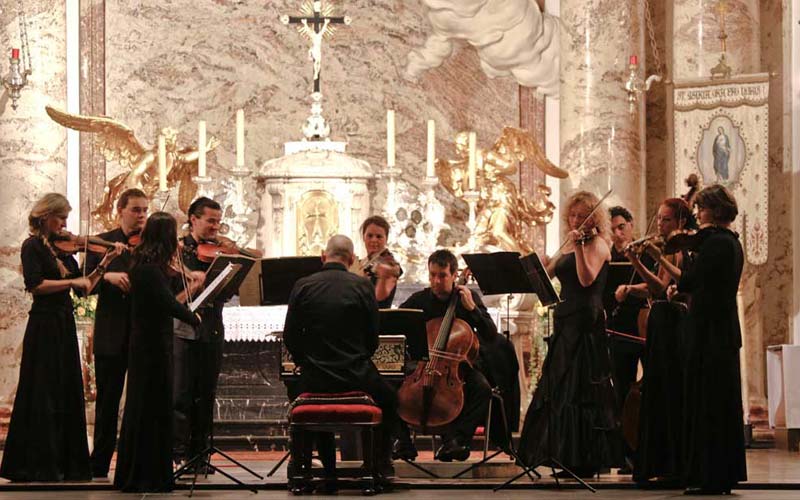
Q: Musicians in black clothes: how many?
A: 11